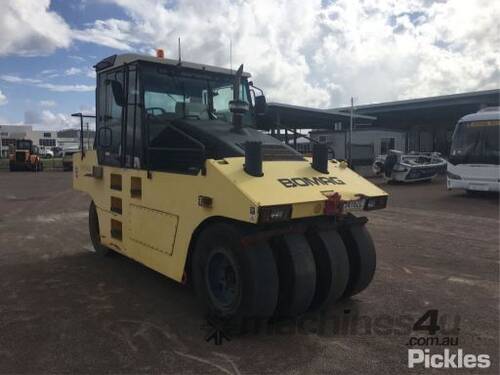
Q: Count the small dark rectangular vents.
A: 4